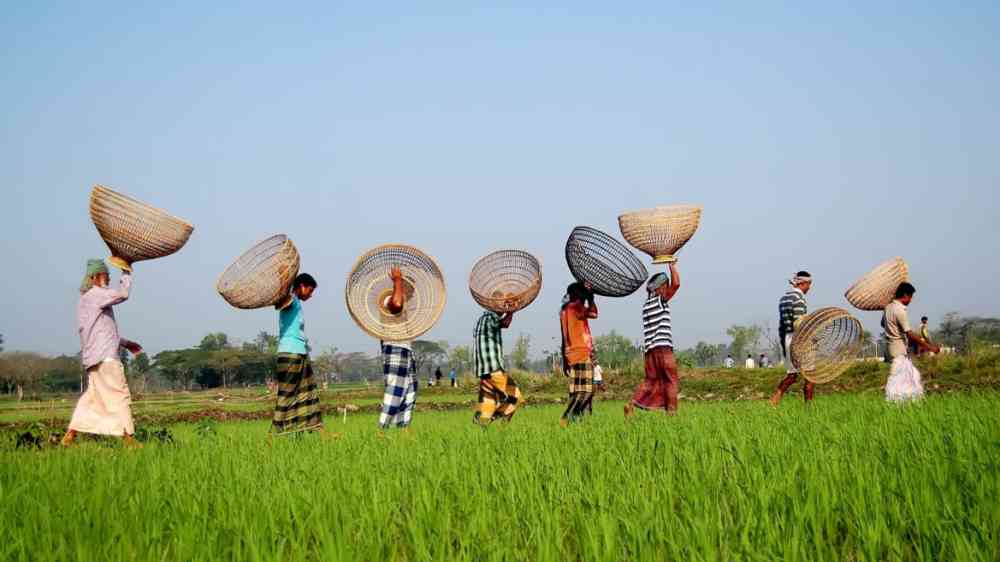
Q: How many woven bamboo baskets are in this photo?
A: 8